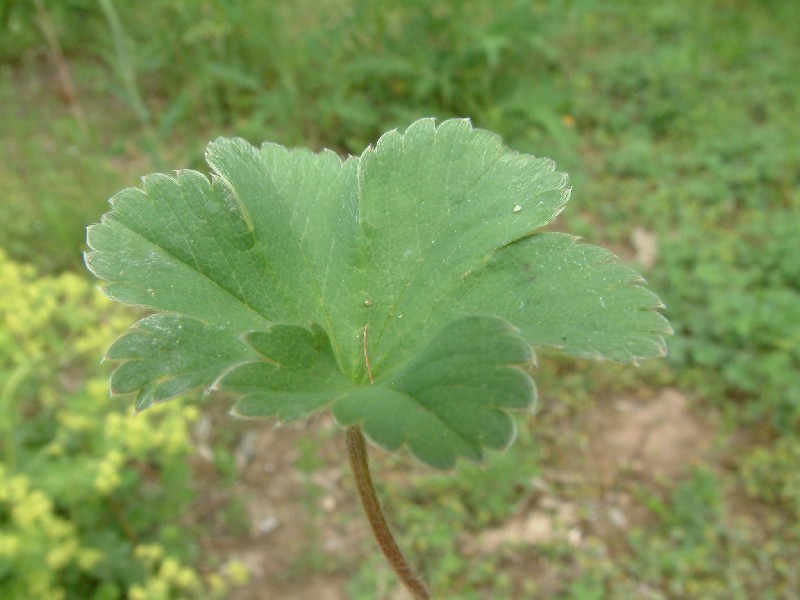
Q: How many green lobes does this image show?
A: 7